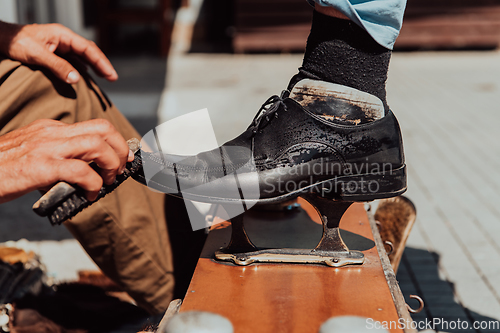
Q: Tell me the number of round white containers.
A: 2